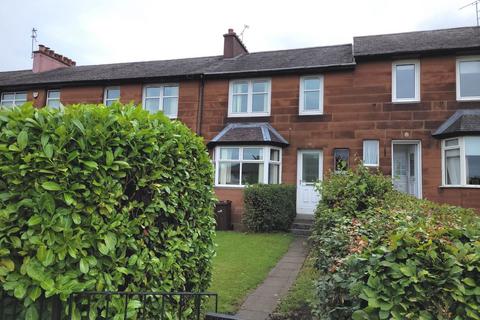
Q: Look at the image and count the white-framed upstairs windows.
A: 8